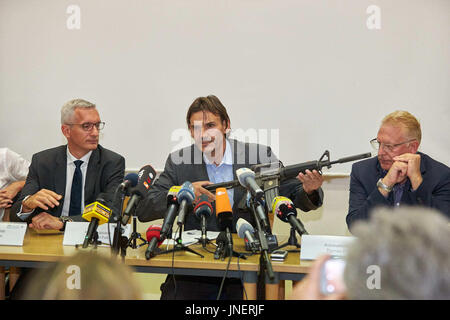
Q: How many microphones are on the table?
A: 12